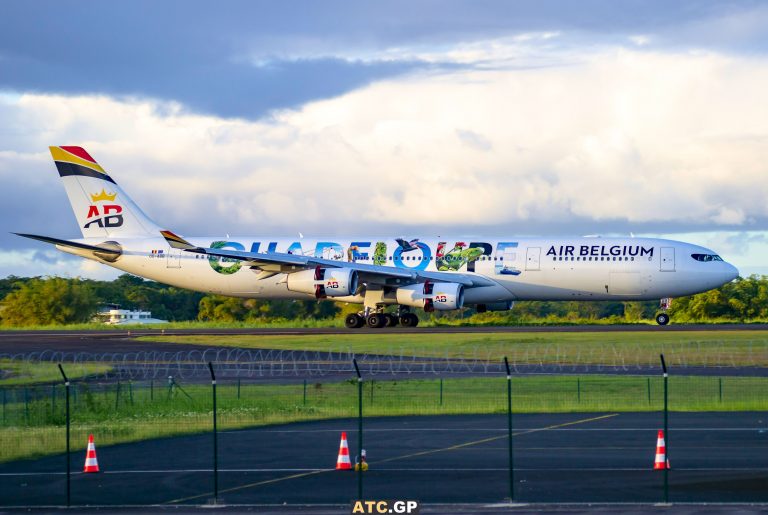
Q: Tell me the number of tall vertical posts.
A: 5